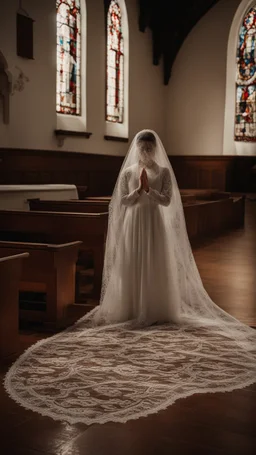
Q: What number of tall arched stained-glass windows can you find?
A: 3